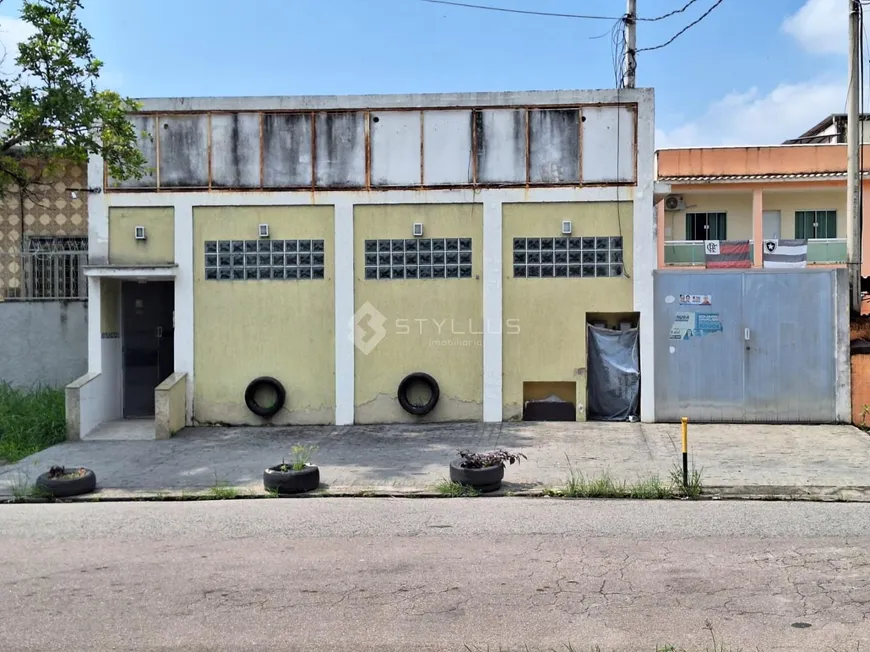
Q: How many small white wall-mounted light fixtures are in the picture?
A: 4